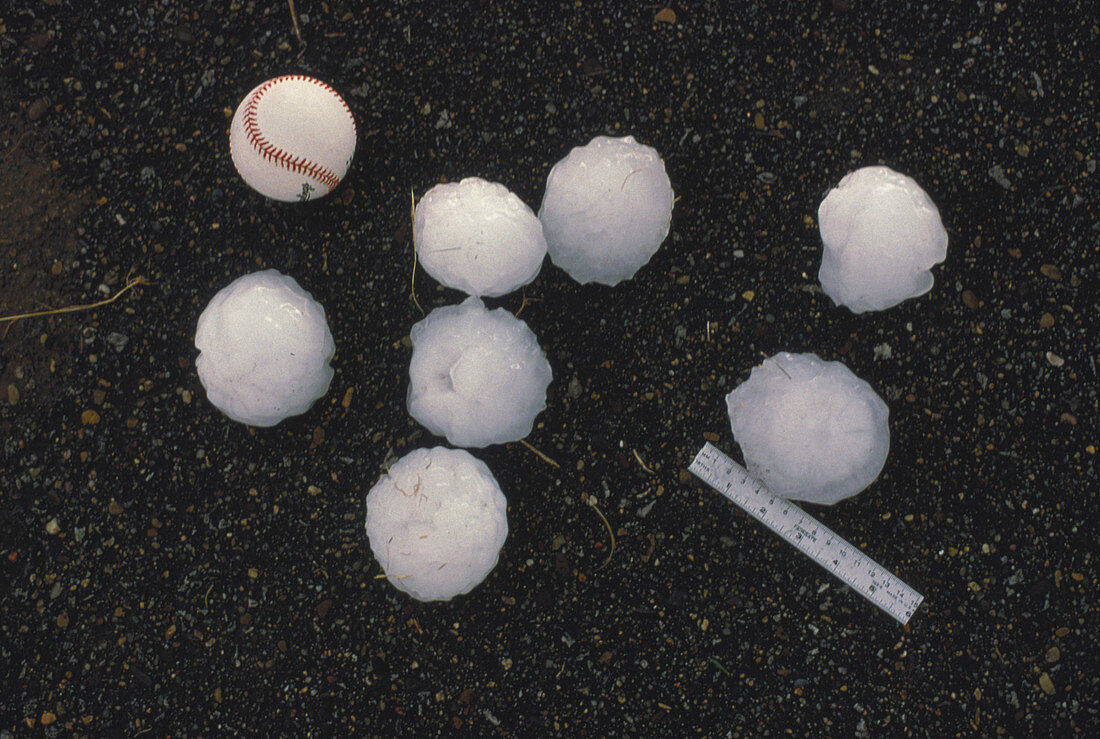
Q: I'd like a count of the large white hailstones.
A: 7